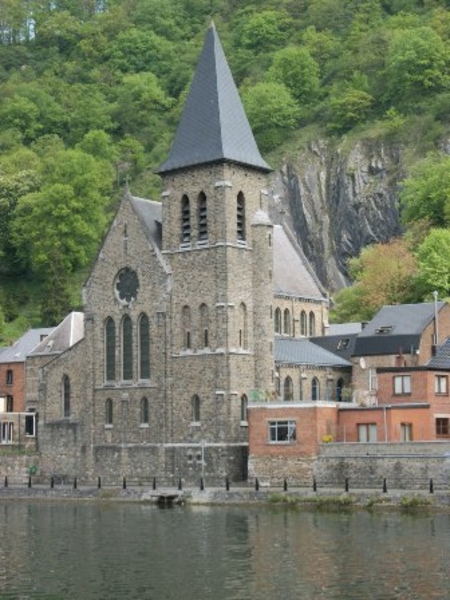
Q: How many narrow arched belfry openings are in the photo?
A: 3